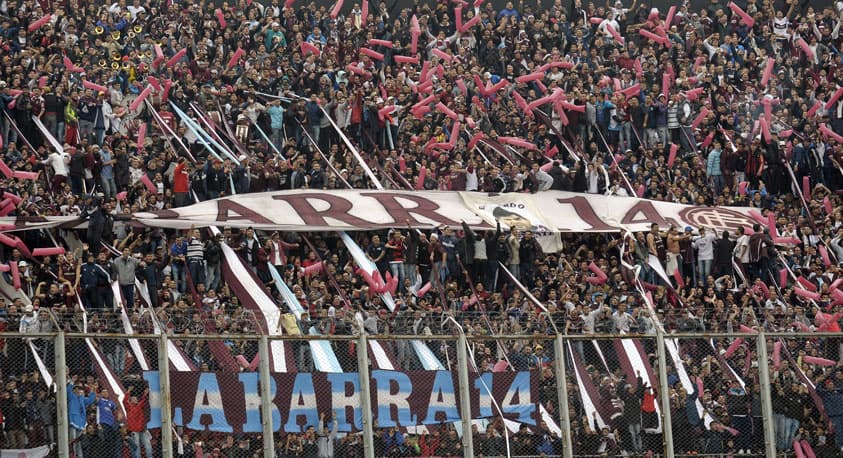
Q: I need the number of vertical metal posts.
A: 8